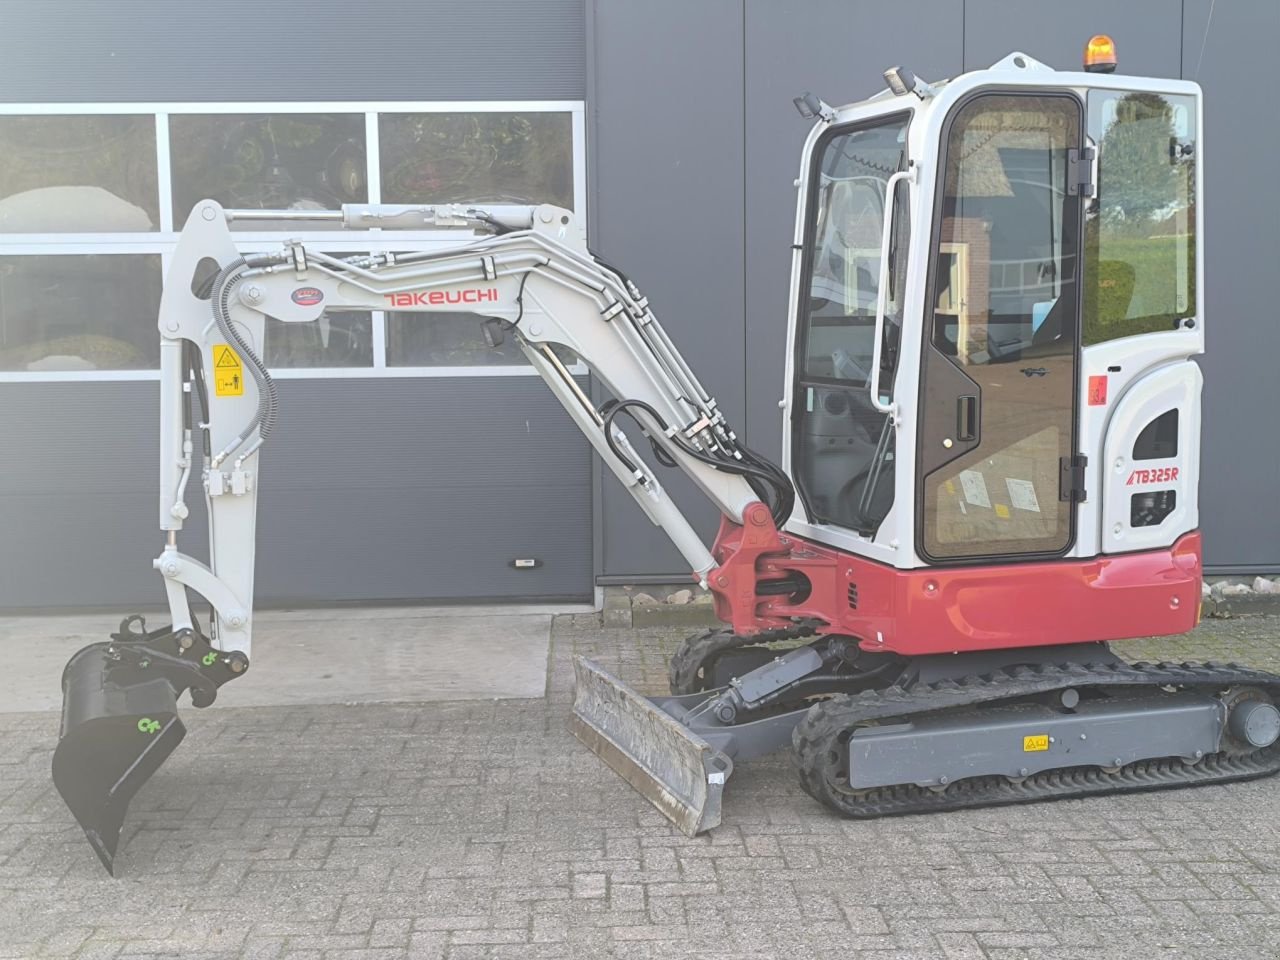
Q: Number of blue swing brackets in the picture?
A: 0